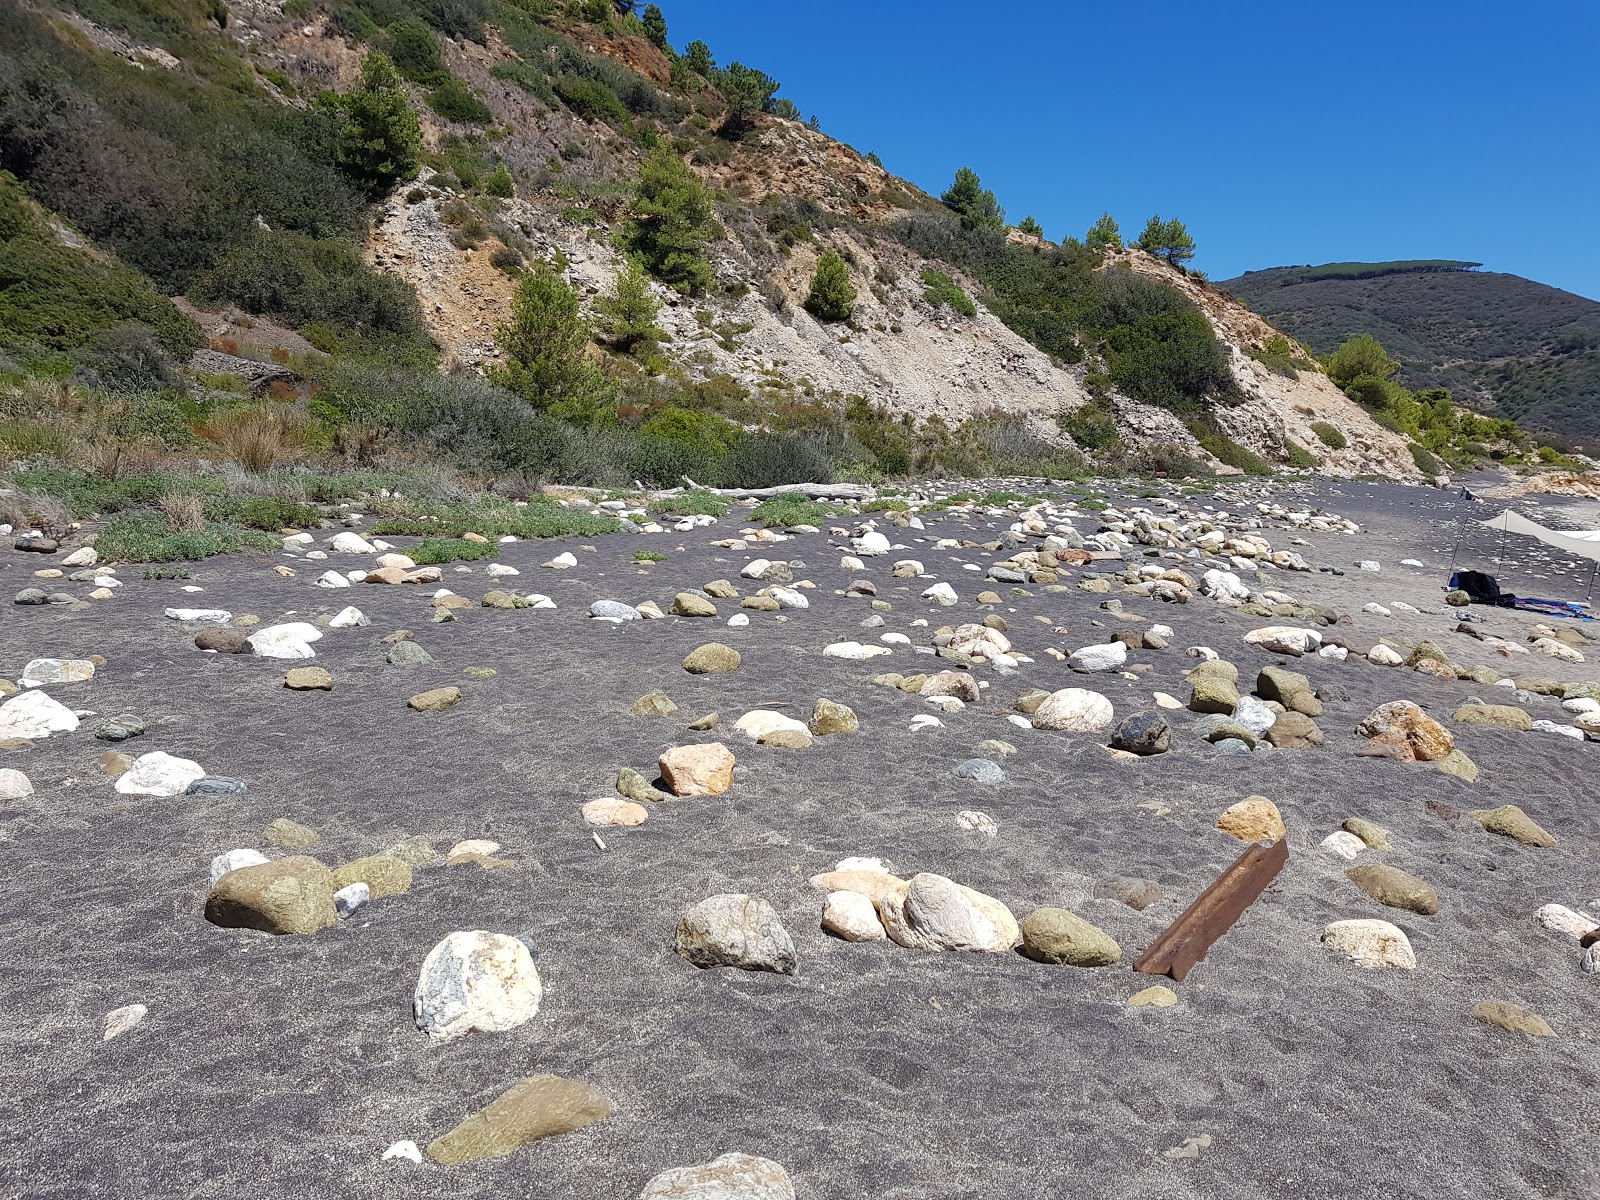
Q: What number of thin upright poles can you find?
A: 3